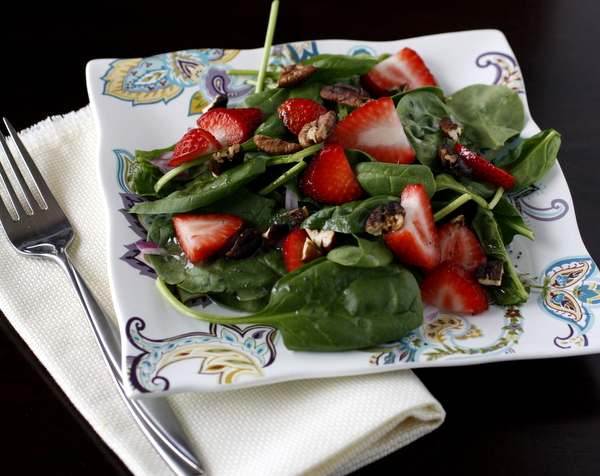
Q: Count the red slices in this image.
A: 12